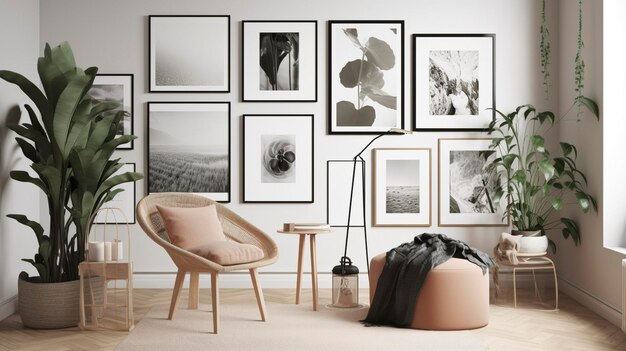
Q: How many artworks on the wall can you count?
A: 11